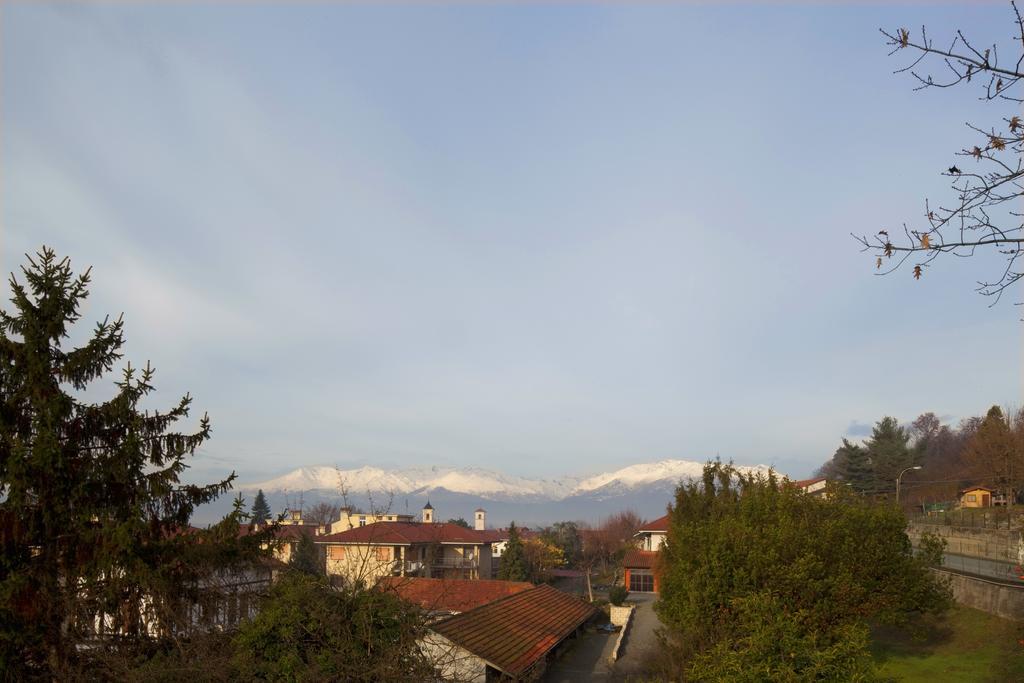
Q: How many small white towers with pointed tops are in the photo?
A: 2